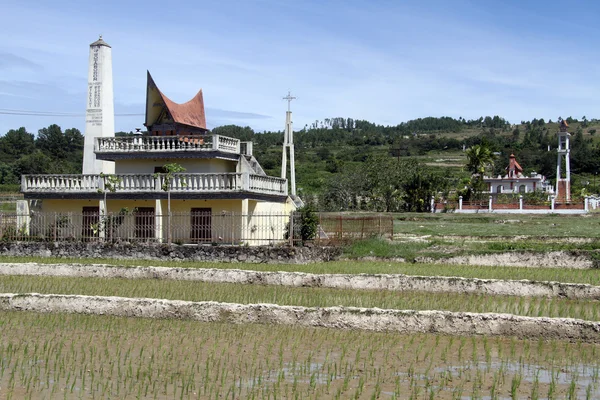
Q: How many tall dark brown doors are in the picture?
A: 3